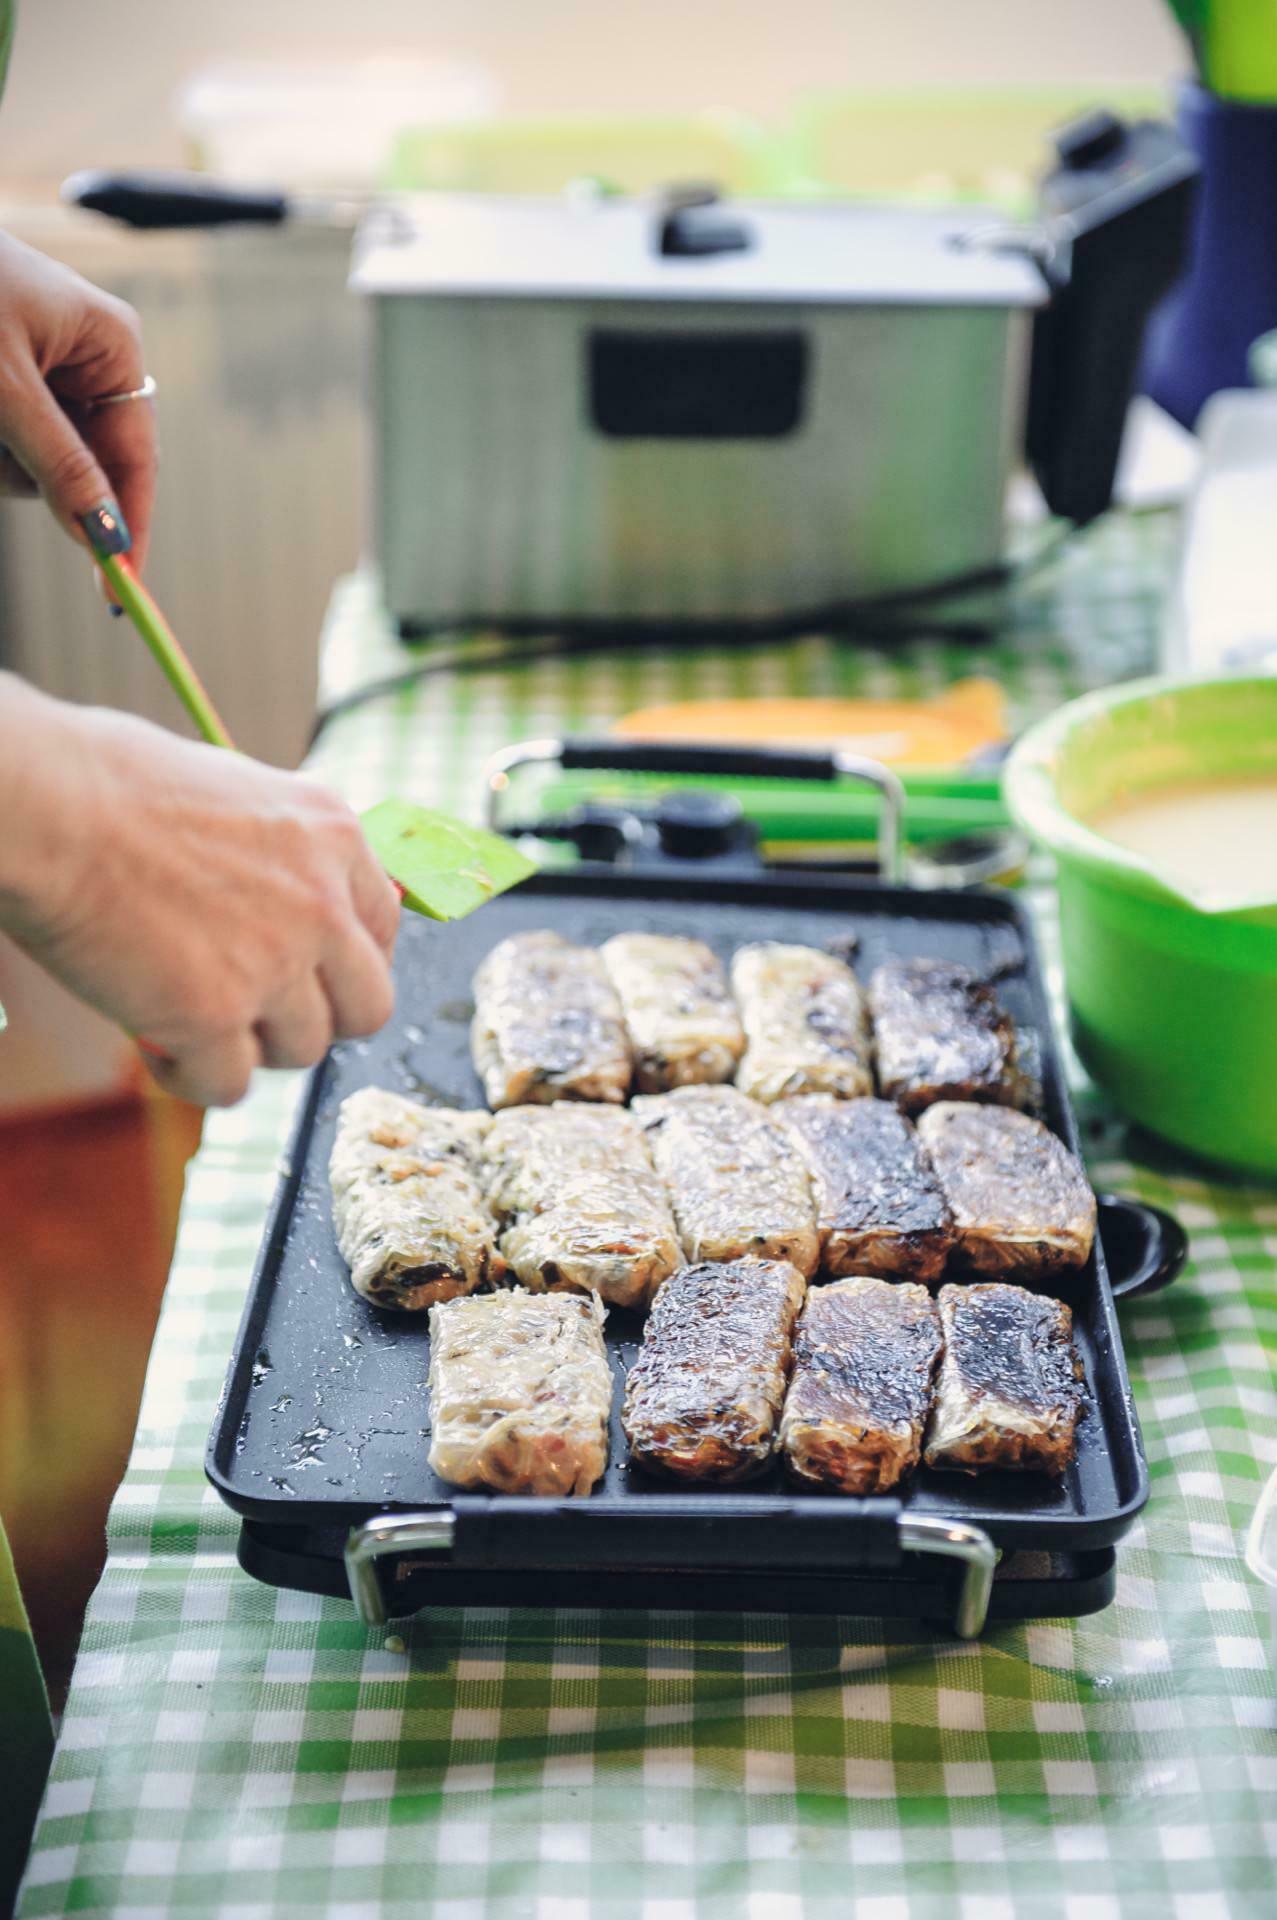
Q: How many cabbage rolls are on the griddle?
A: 13